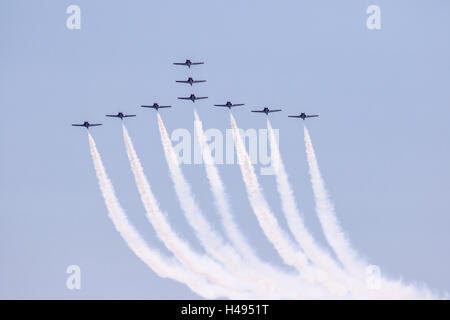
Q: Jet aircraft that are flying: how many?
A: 9